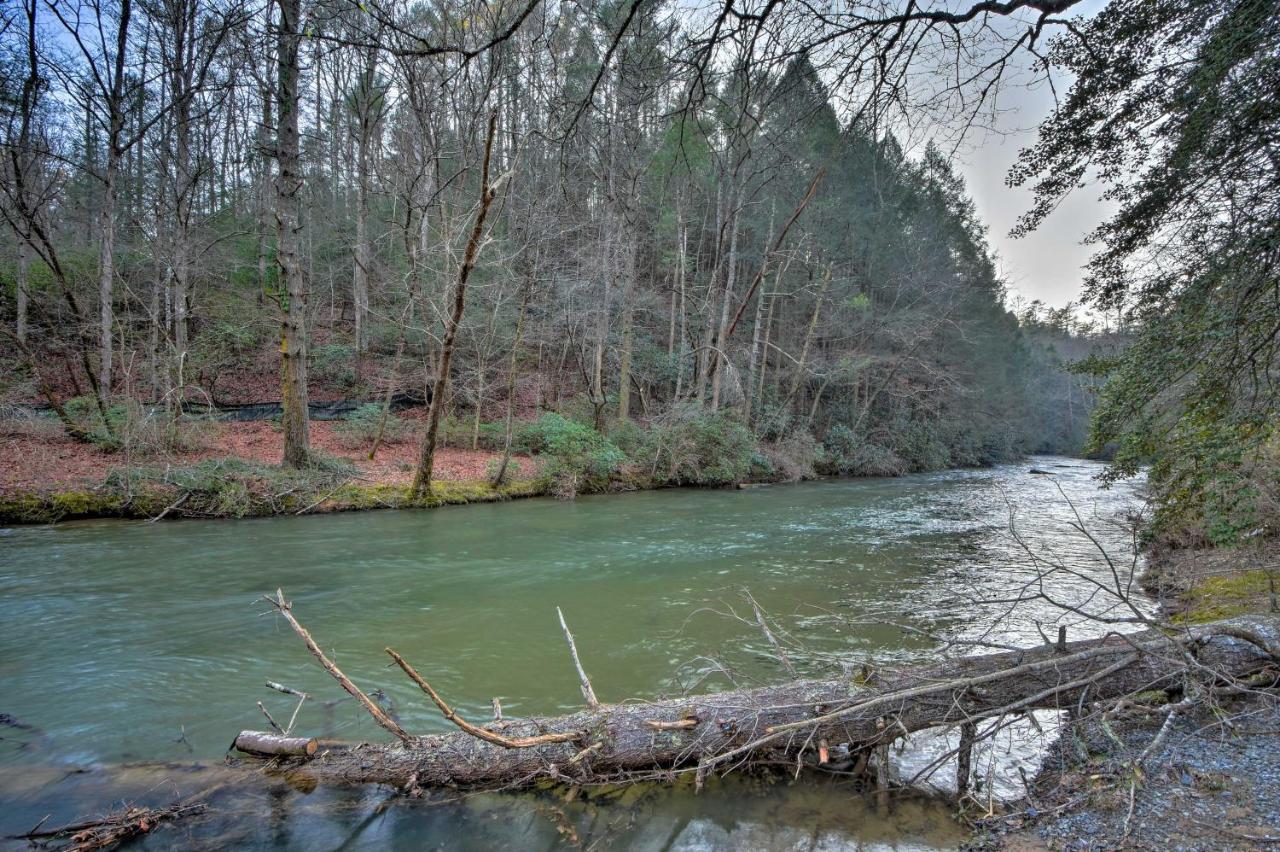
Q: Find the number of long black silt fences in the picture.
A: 1